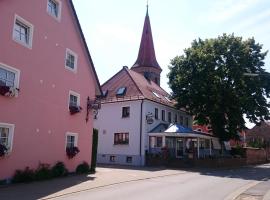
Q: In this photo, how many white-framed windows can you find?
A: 7